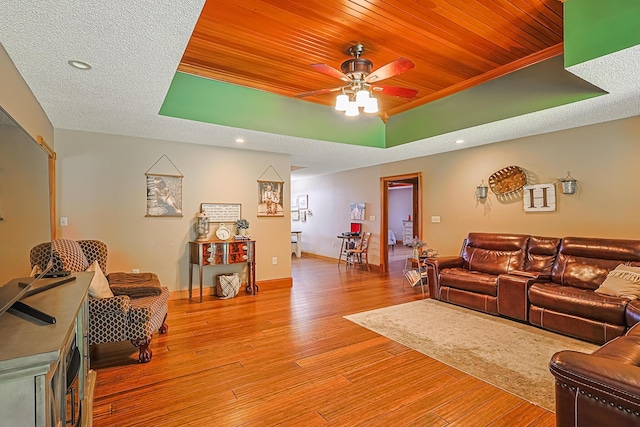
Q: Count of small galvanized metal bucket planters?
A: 2